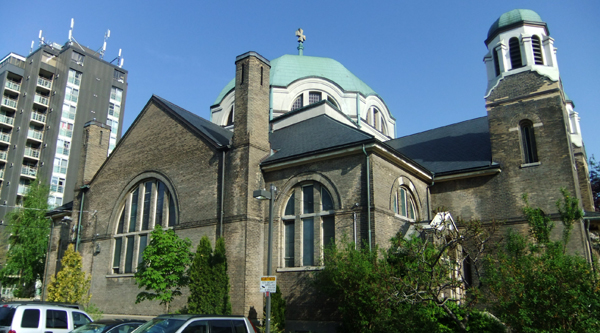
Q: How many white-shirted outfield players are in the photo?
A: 0